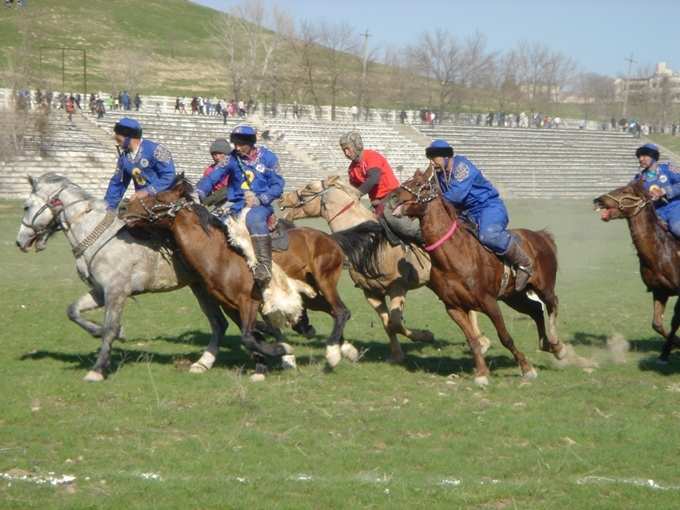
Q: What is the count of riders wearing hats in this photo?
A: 6